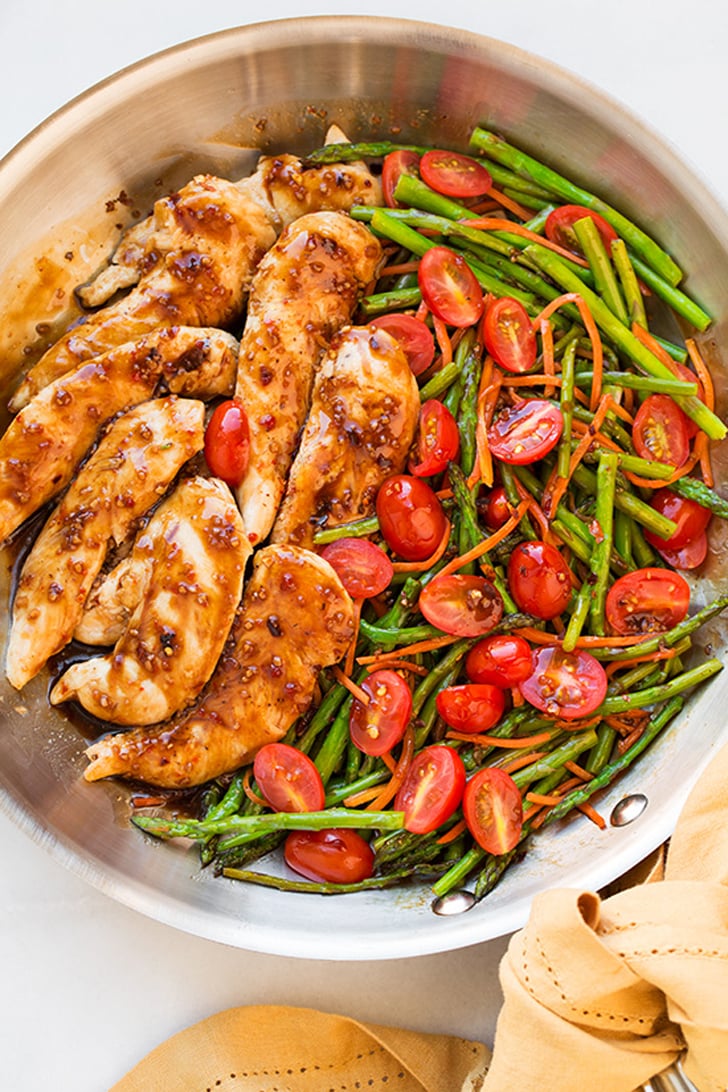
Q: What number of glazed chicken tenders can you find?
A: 8